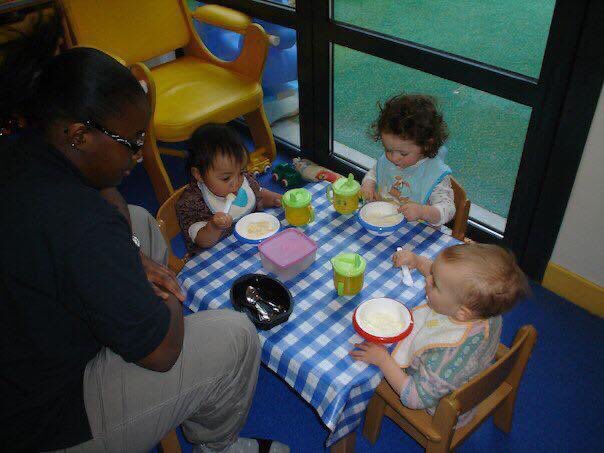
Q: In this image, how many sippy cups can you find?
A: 3